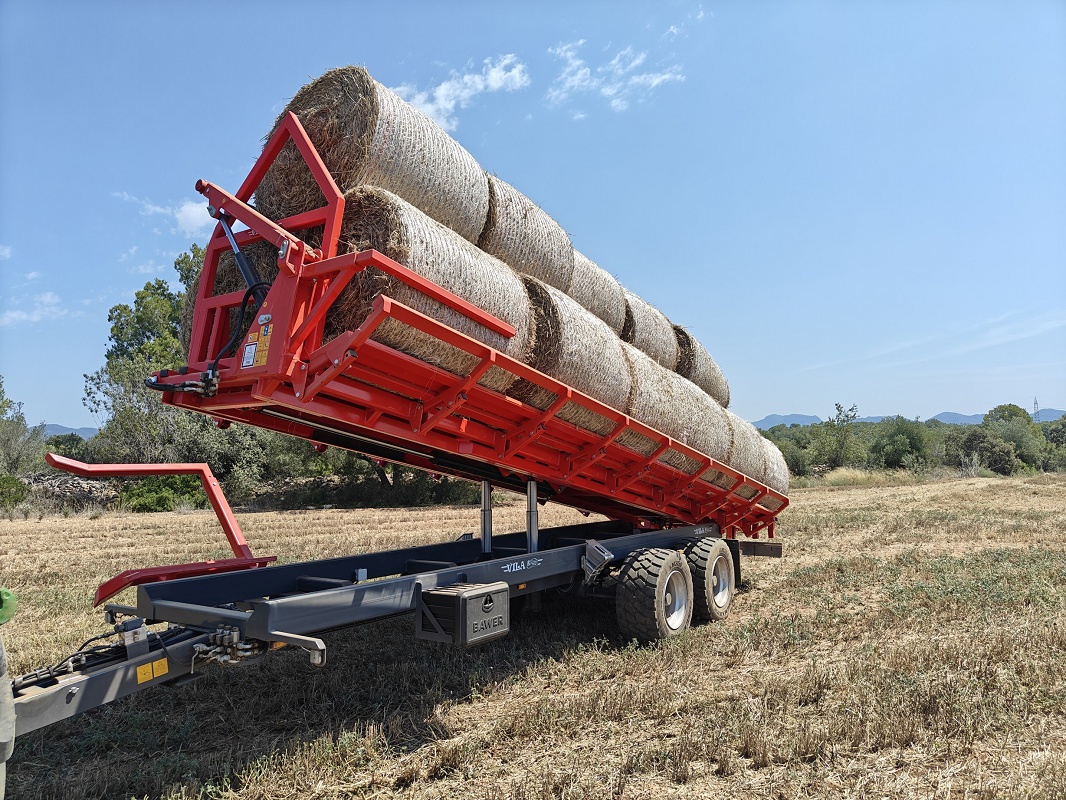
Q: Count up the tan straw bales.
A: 11